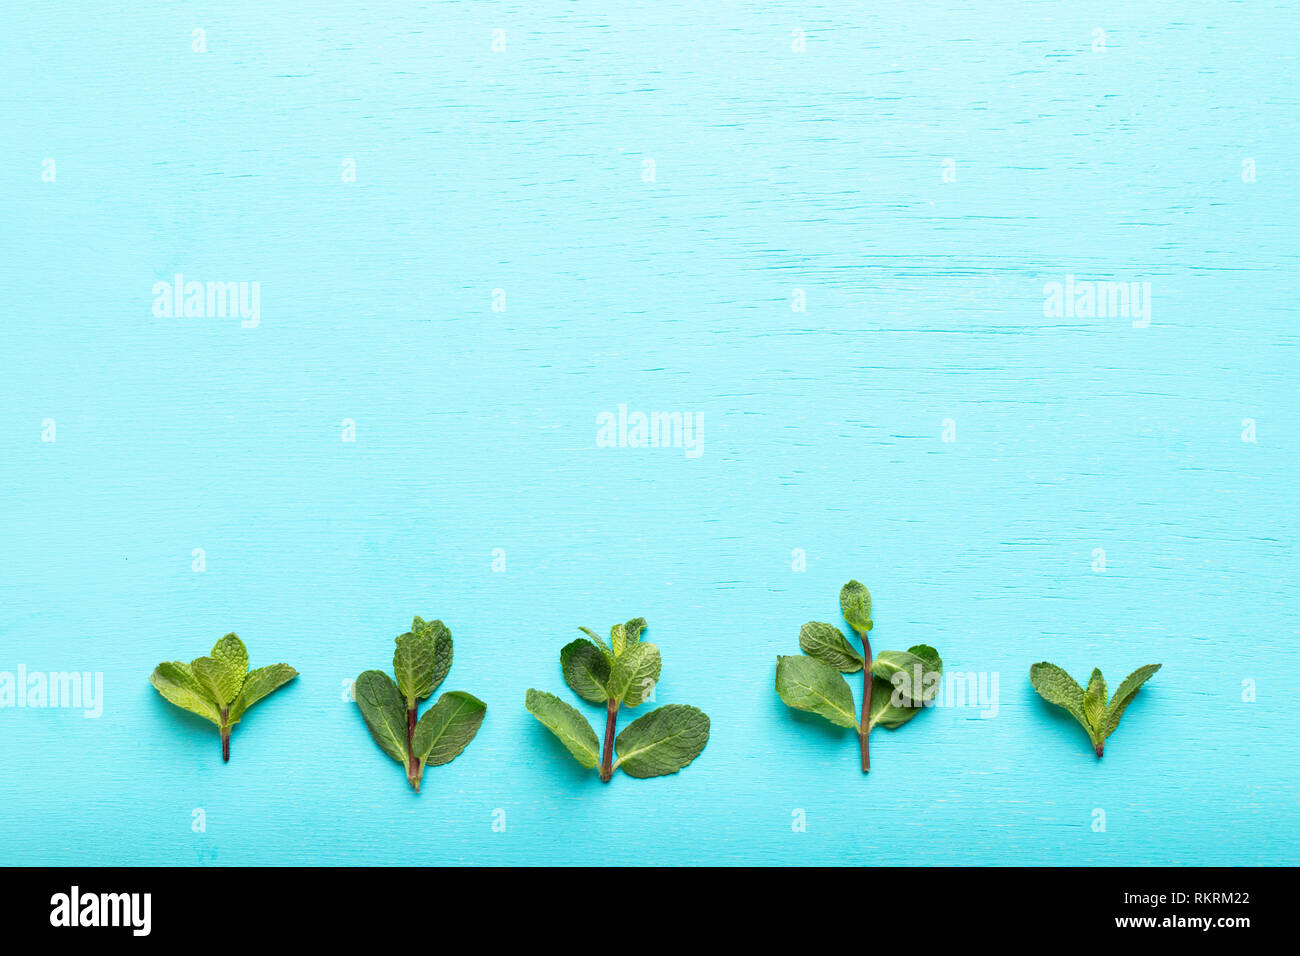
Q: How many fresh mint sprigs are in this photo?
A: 5